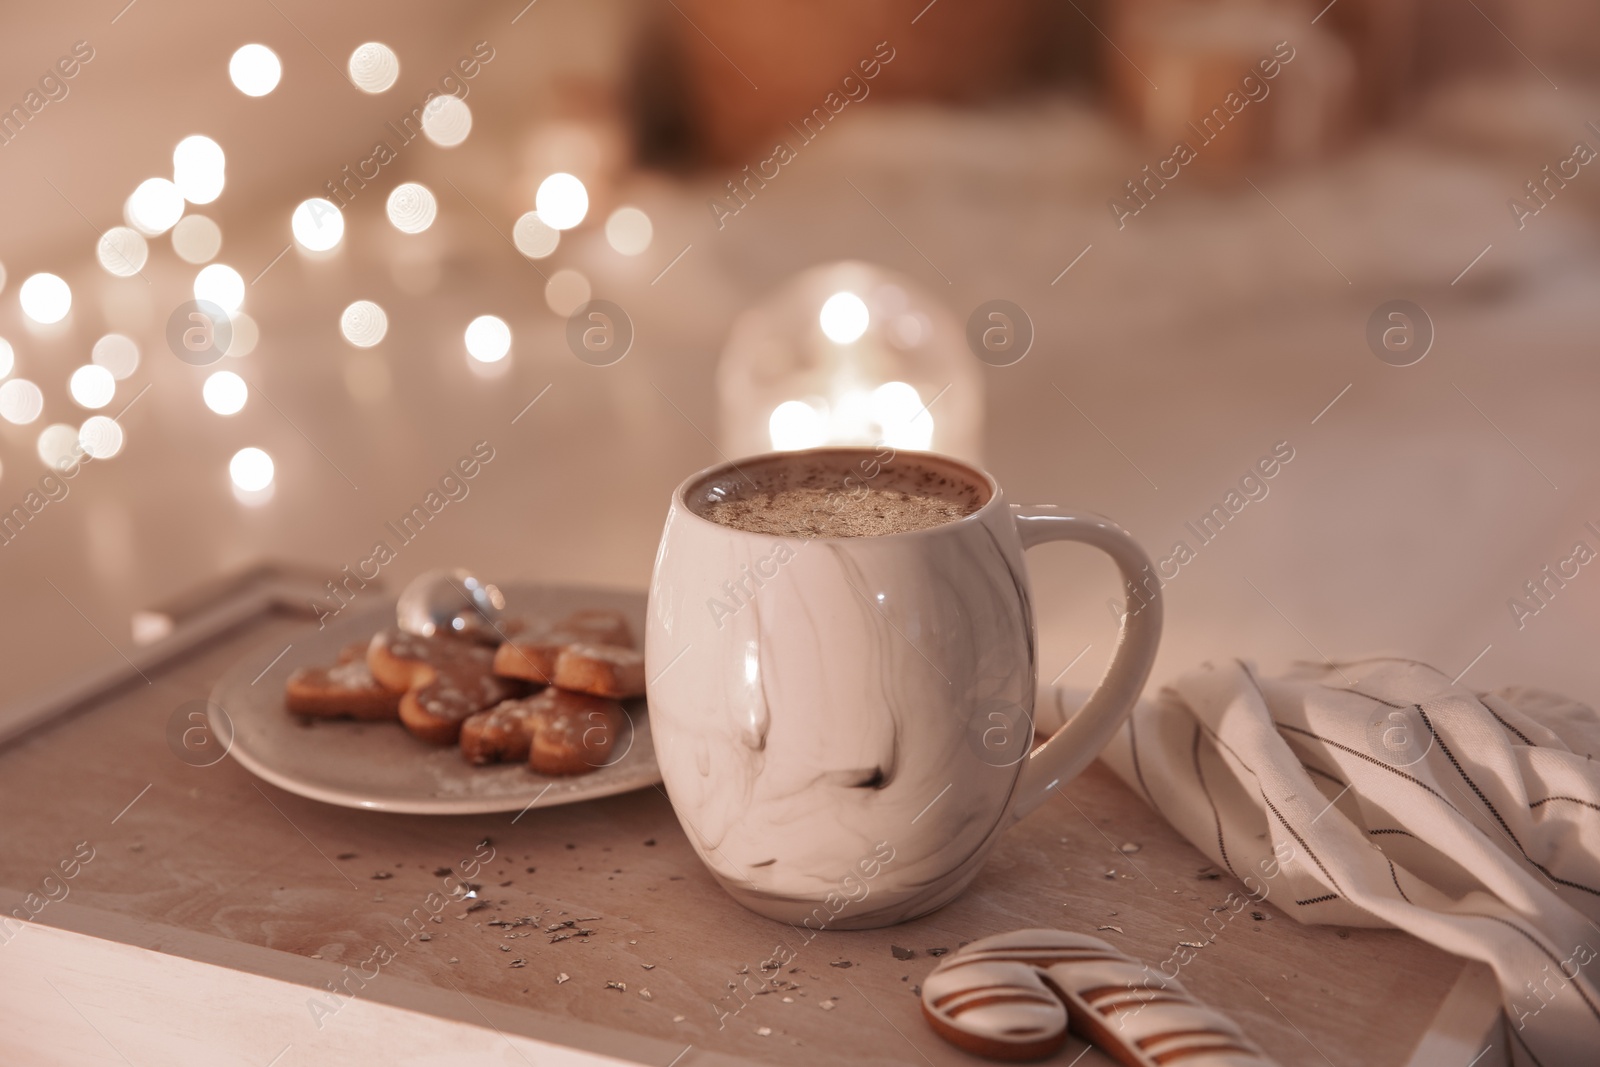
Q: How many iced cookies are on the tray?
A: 1